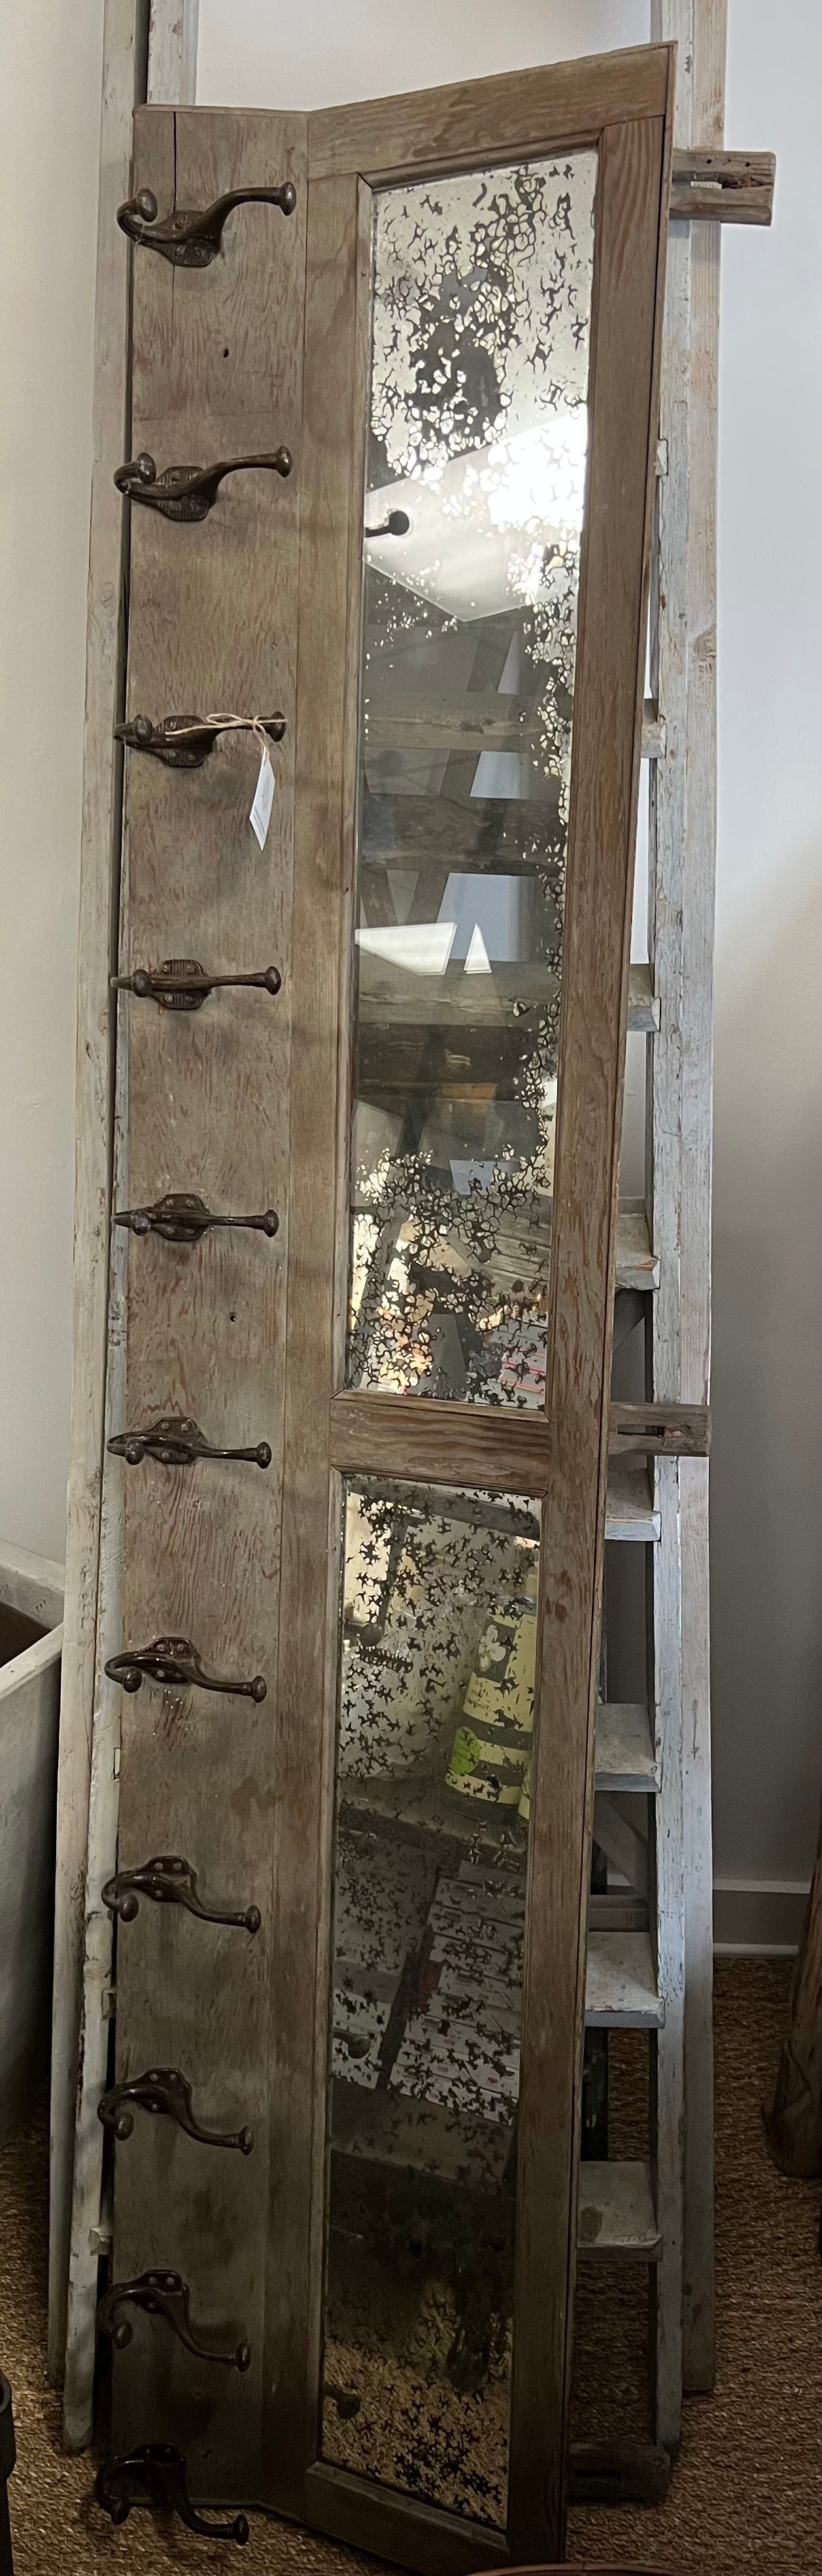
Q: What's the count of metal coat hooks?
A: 11